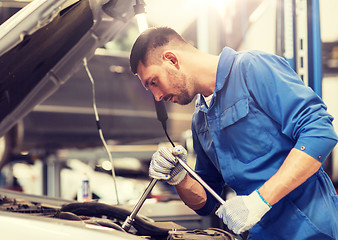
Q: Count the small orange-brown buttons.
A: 2